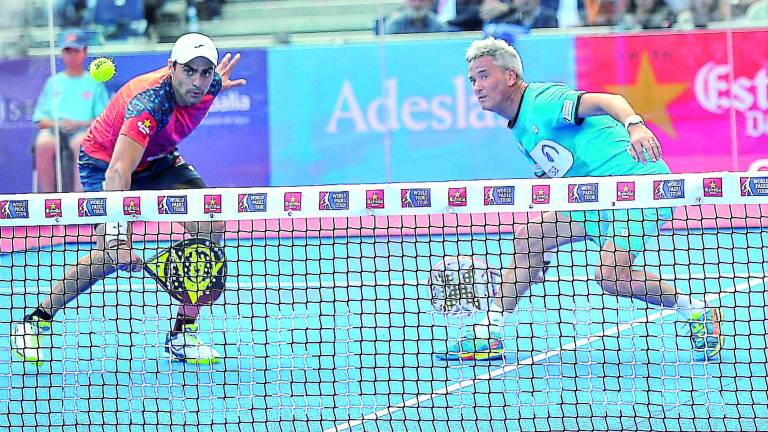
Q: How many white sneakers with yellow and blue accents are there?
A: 2